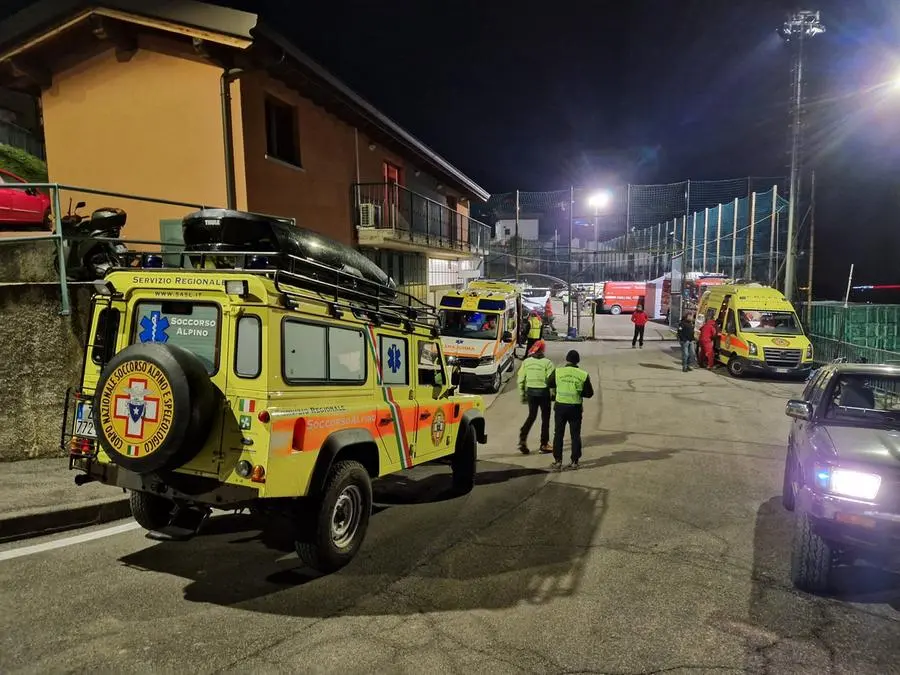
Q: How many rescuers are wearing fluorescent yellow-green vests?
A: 3